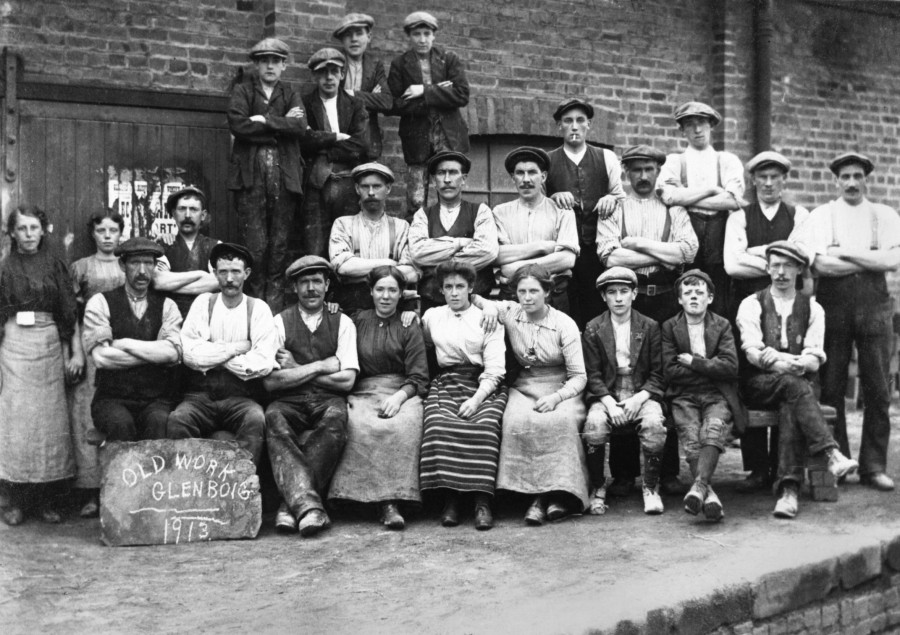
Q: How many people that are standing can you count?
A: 15